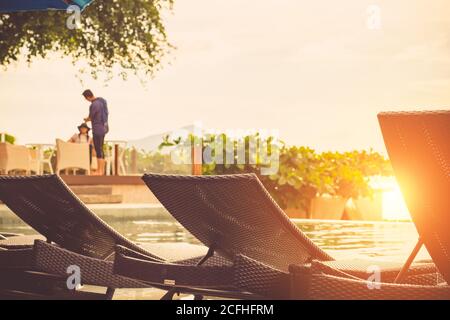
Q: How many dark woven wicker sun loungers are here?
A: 3